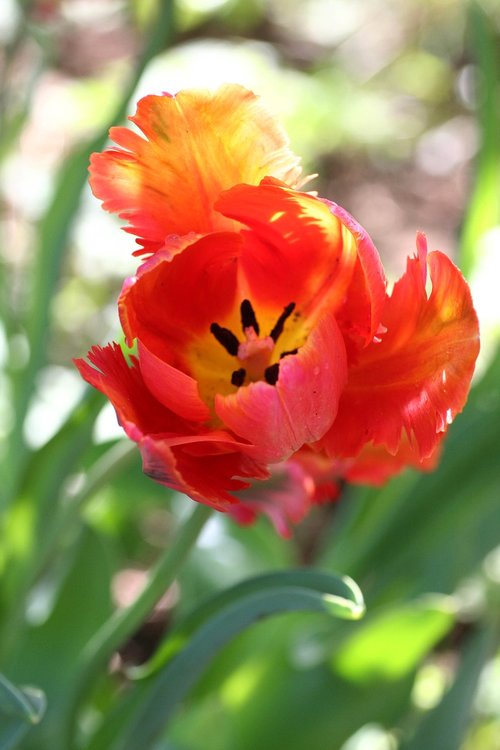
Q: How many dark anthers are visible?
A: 6